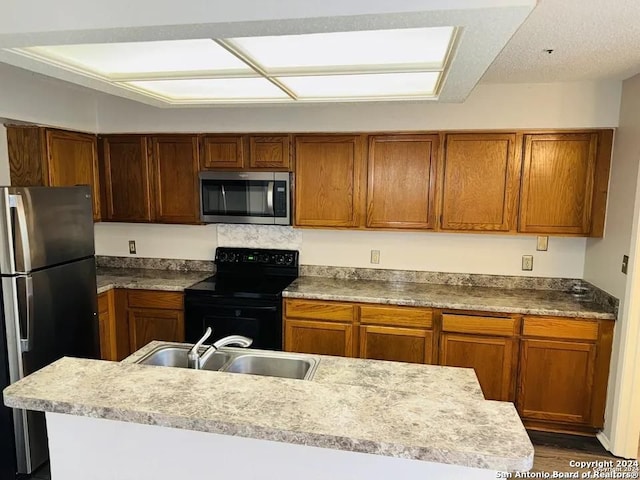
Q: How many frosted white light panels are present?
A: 4